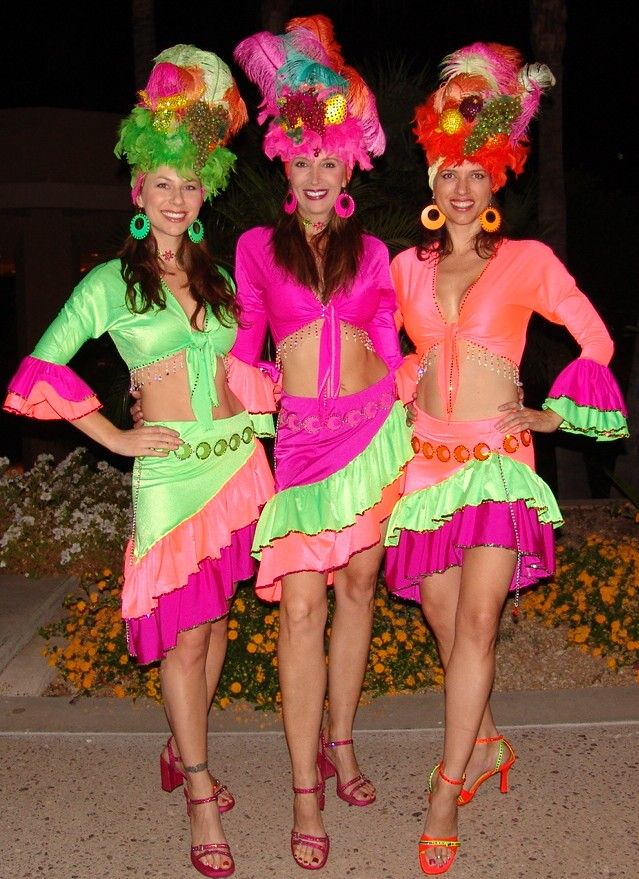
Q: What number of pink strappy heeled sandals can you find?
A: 4